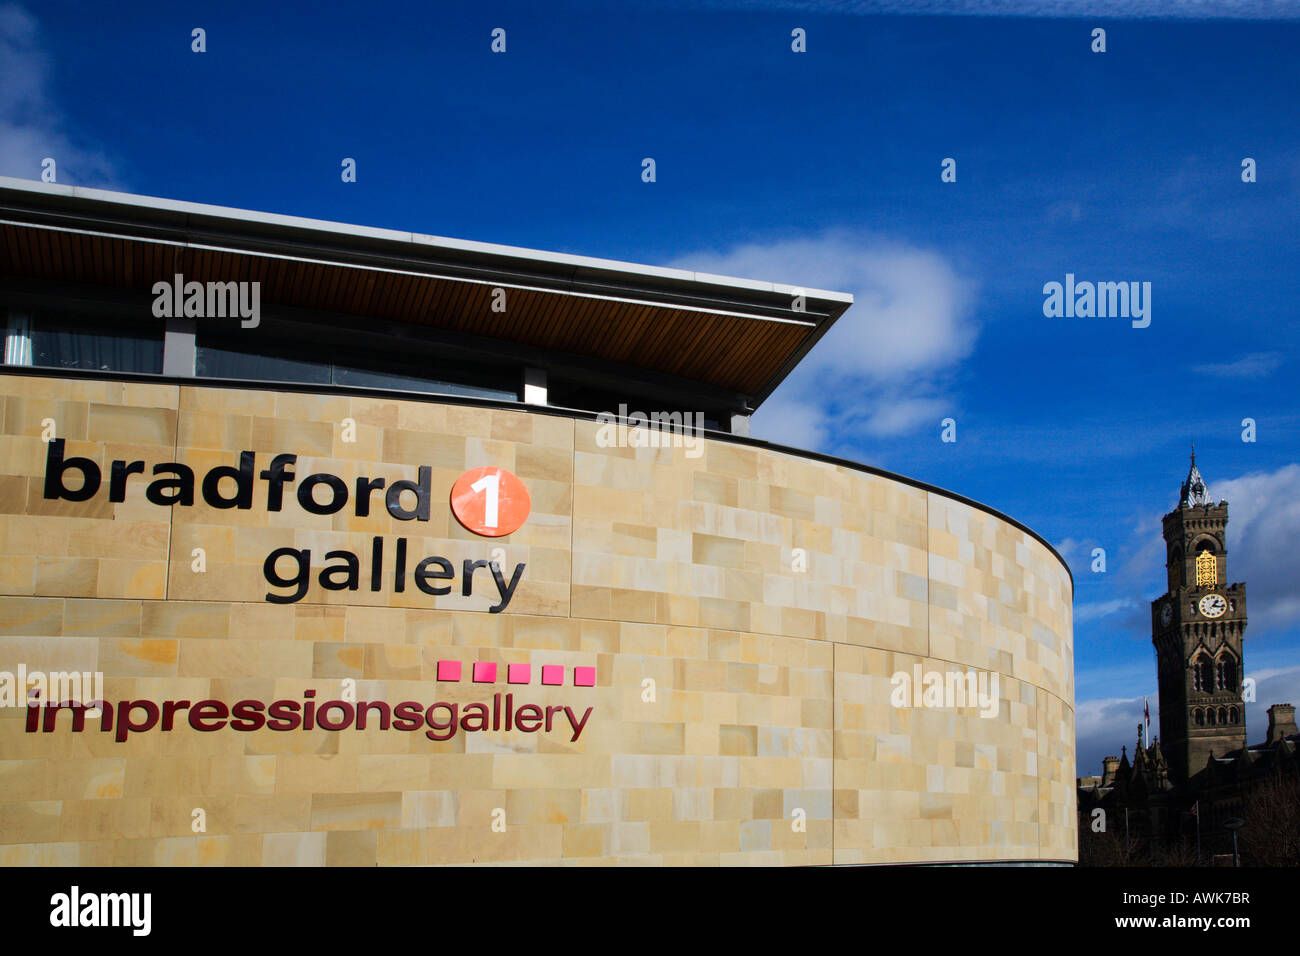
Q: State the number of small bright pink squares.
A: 5